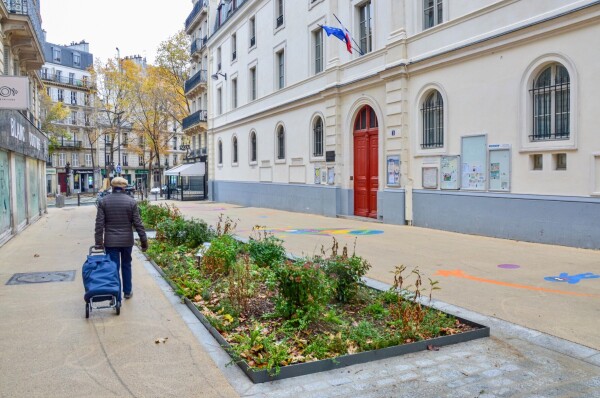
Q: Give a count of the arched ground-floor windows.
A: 7